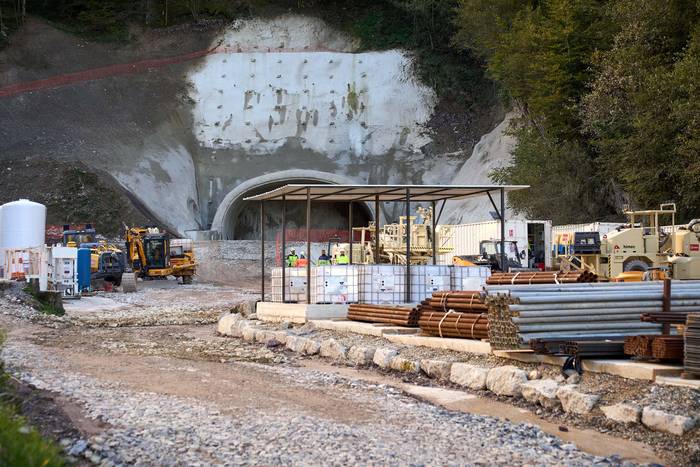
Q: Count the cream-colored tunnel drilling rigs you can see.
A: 2